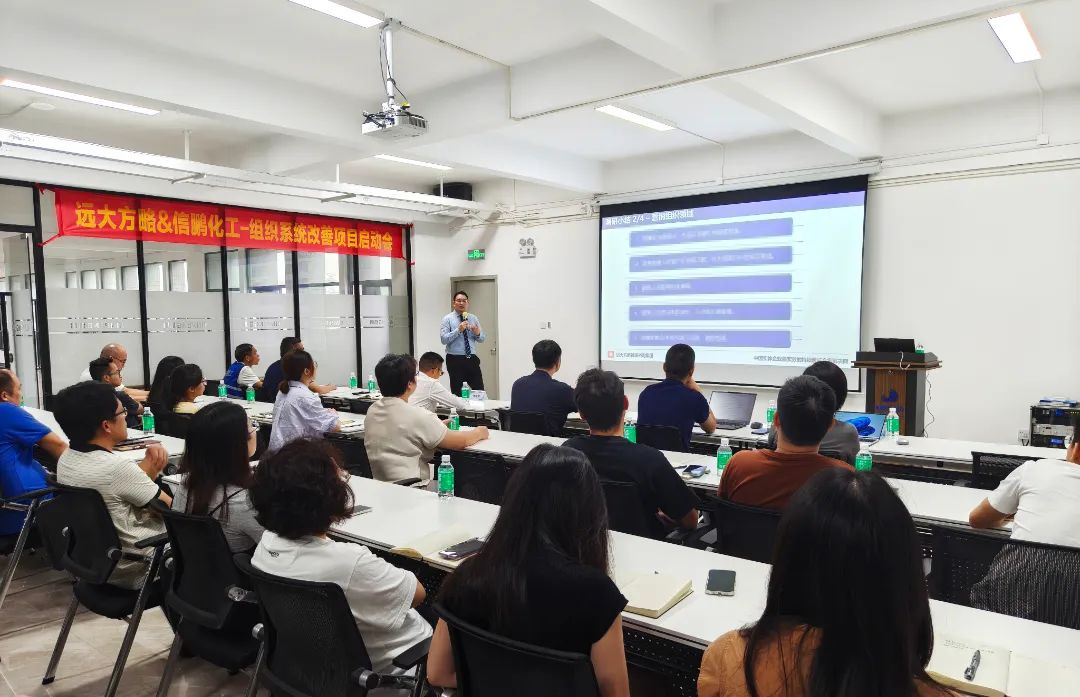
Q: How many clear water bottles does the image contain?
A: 13